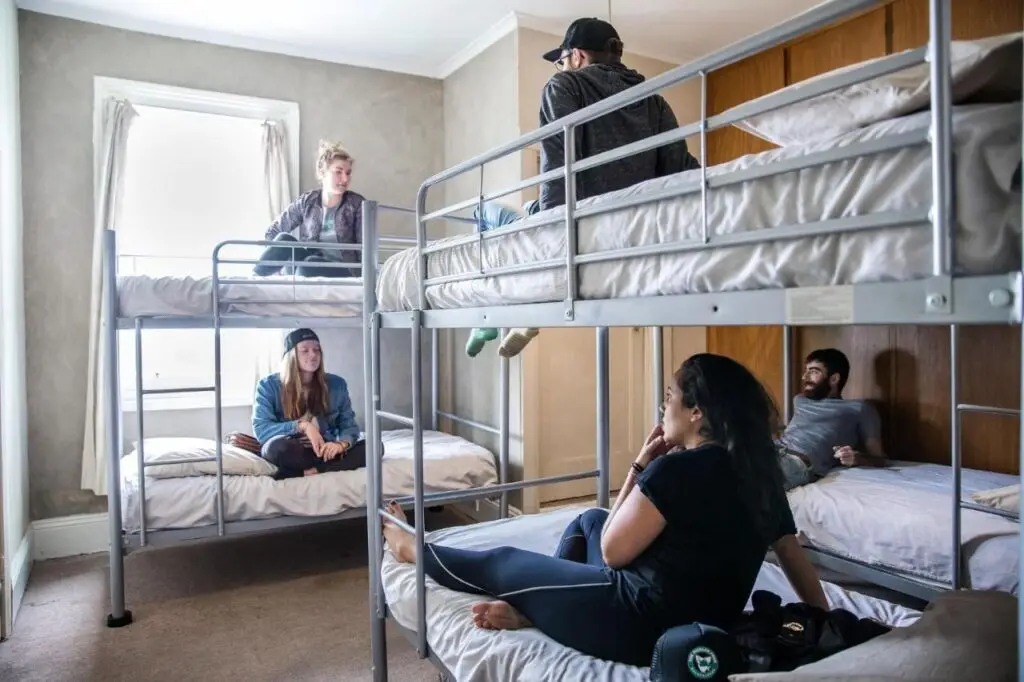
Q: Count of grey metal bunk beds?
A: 3